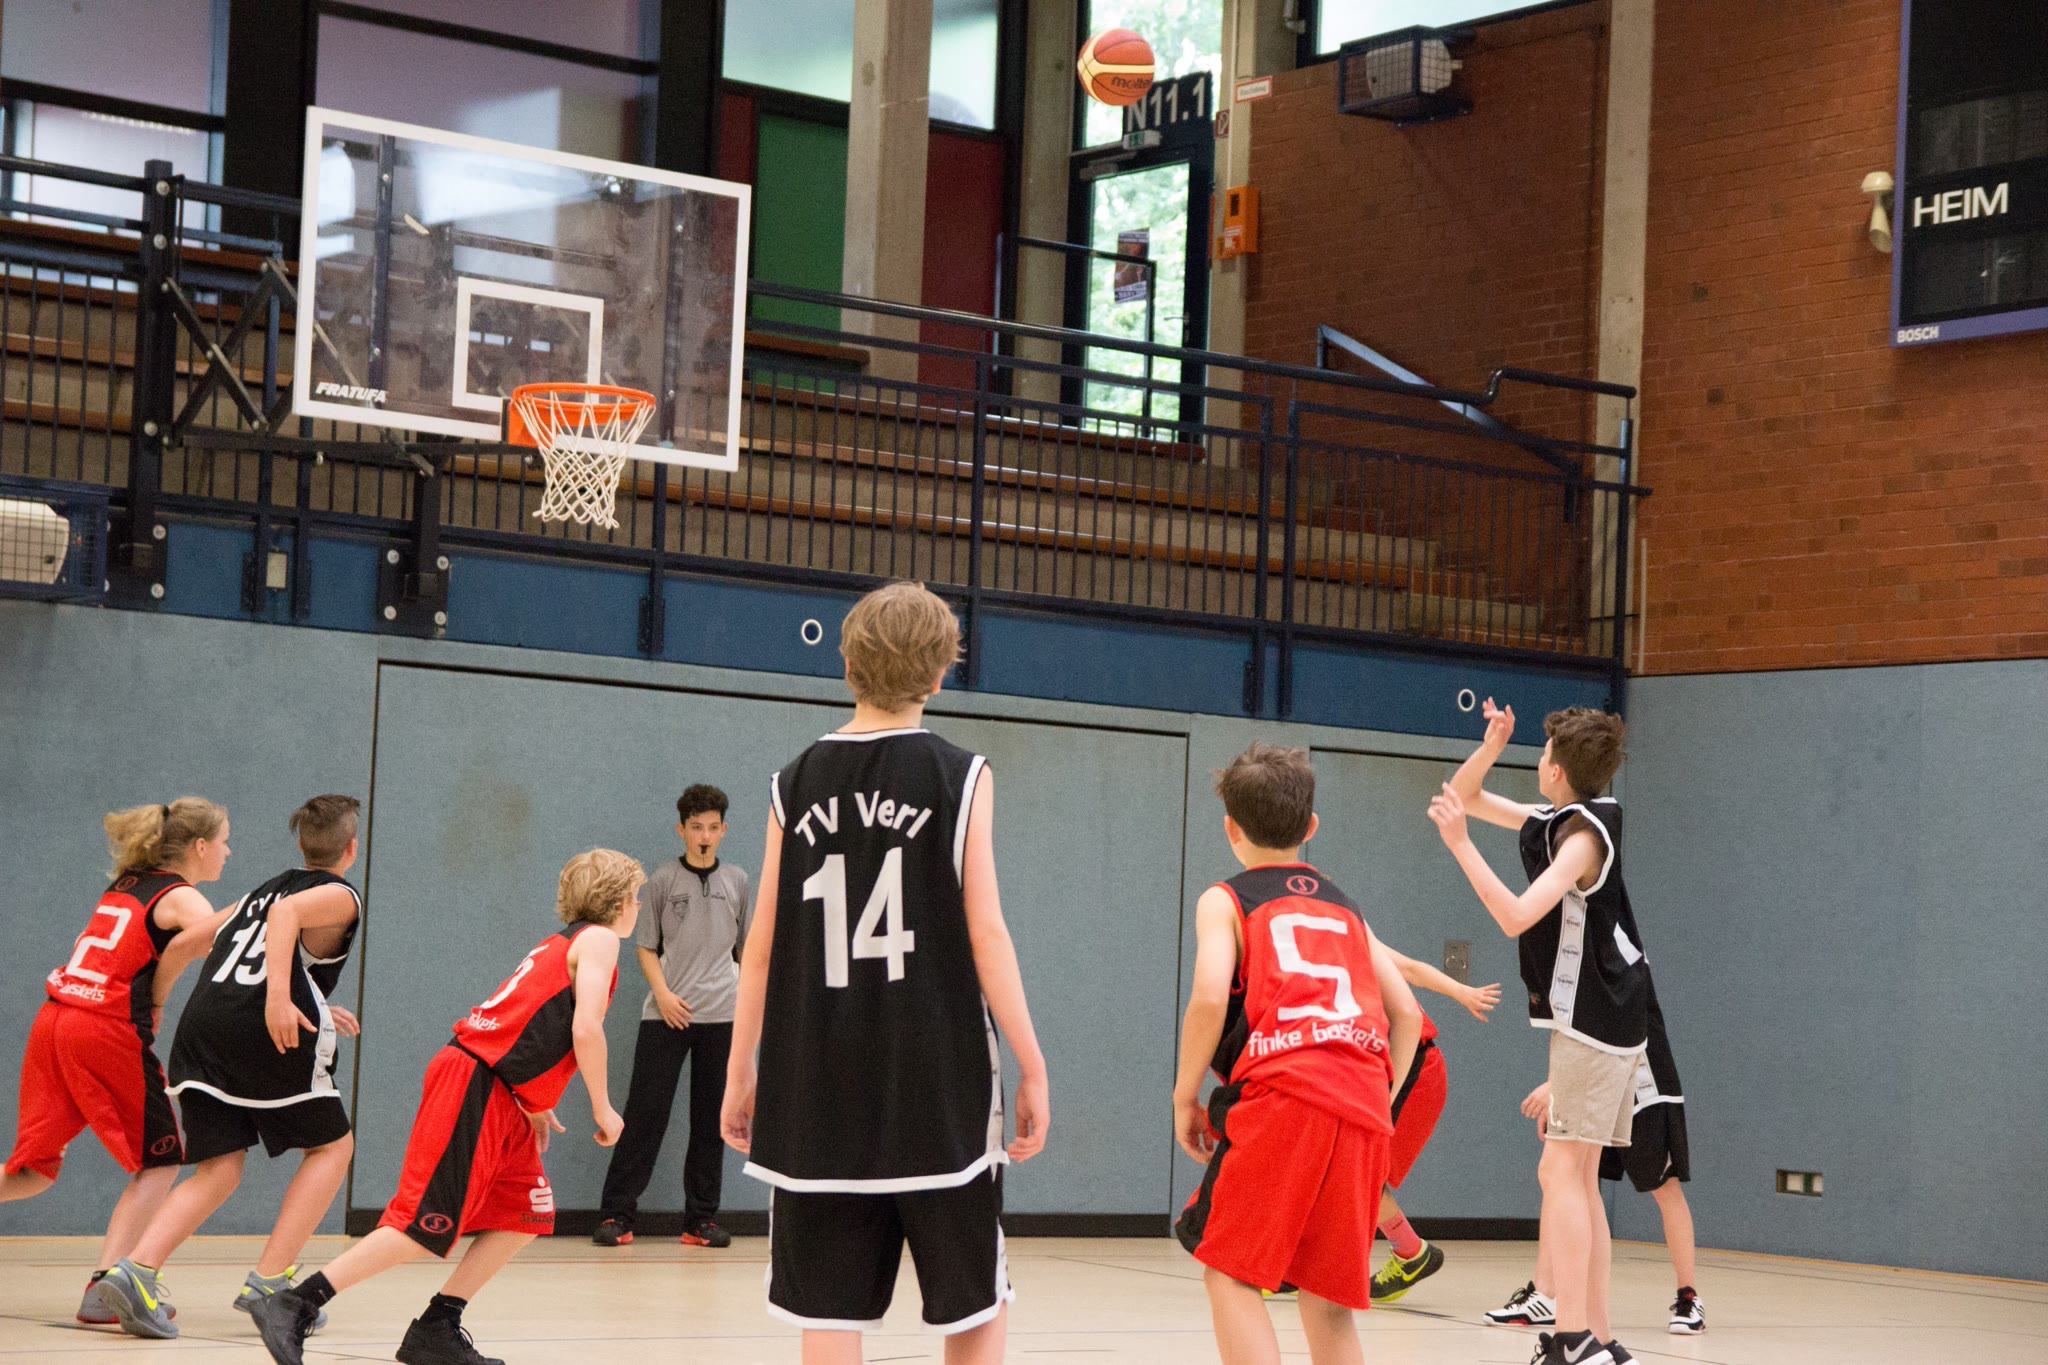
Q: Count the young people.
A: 9